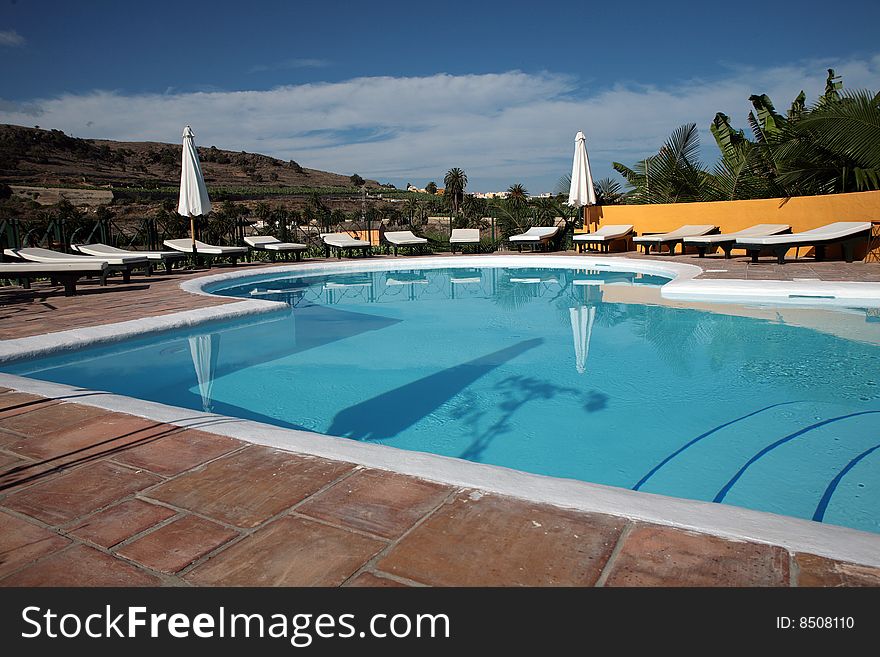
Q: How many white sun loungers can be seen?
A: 13